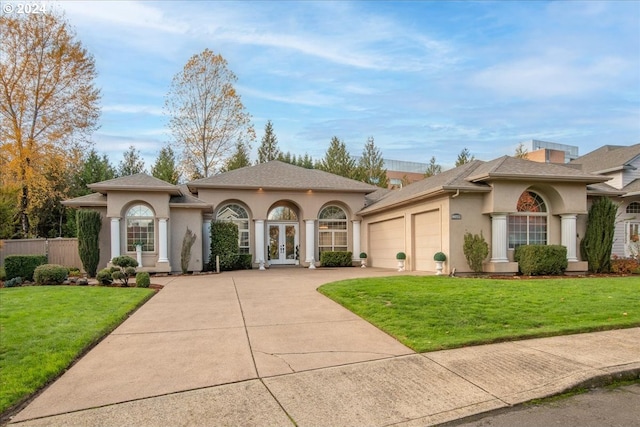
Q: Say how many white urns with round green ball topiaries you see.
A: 3